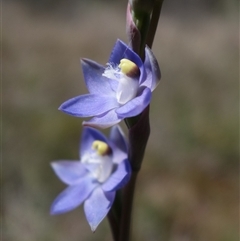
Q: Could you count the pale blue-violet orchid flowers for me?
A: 2